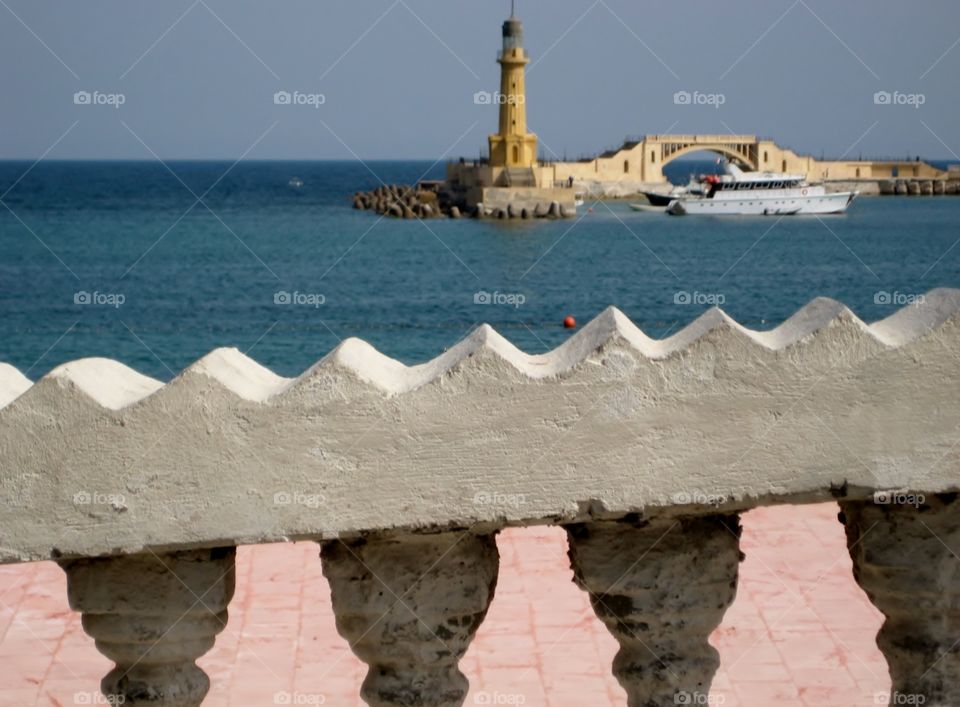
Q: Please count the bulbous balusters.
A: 4